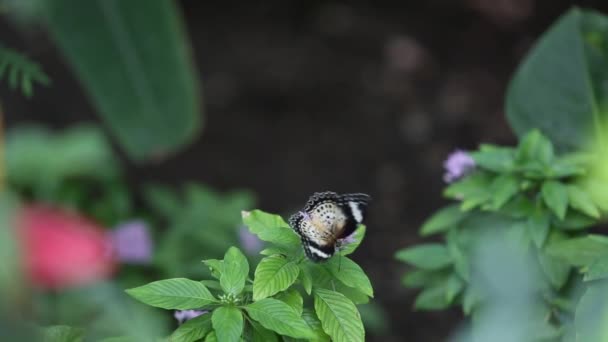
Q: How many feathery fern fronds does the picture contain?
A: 1